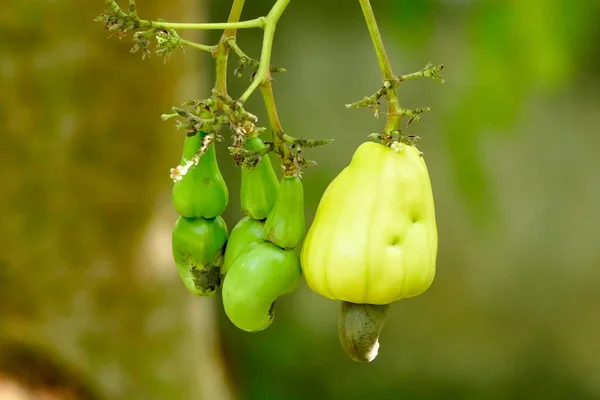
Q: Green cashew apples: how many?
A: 3